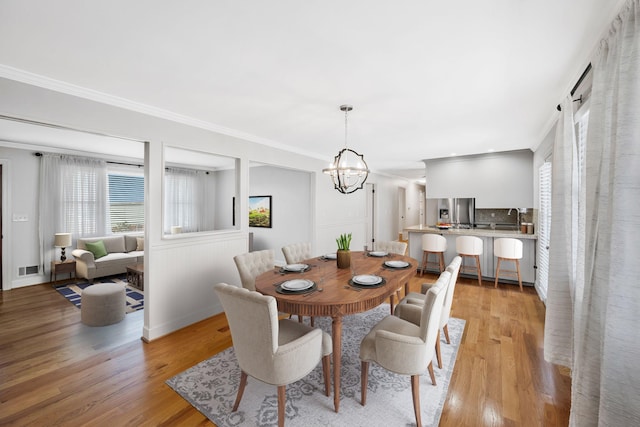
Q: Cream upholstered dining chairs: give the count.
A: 6